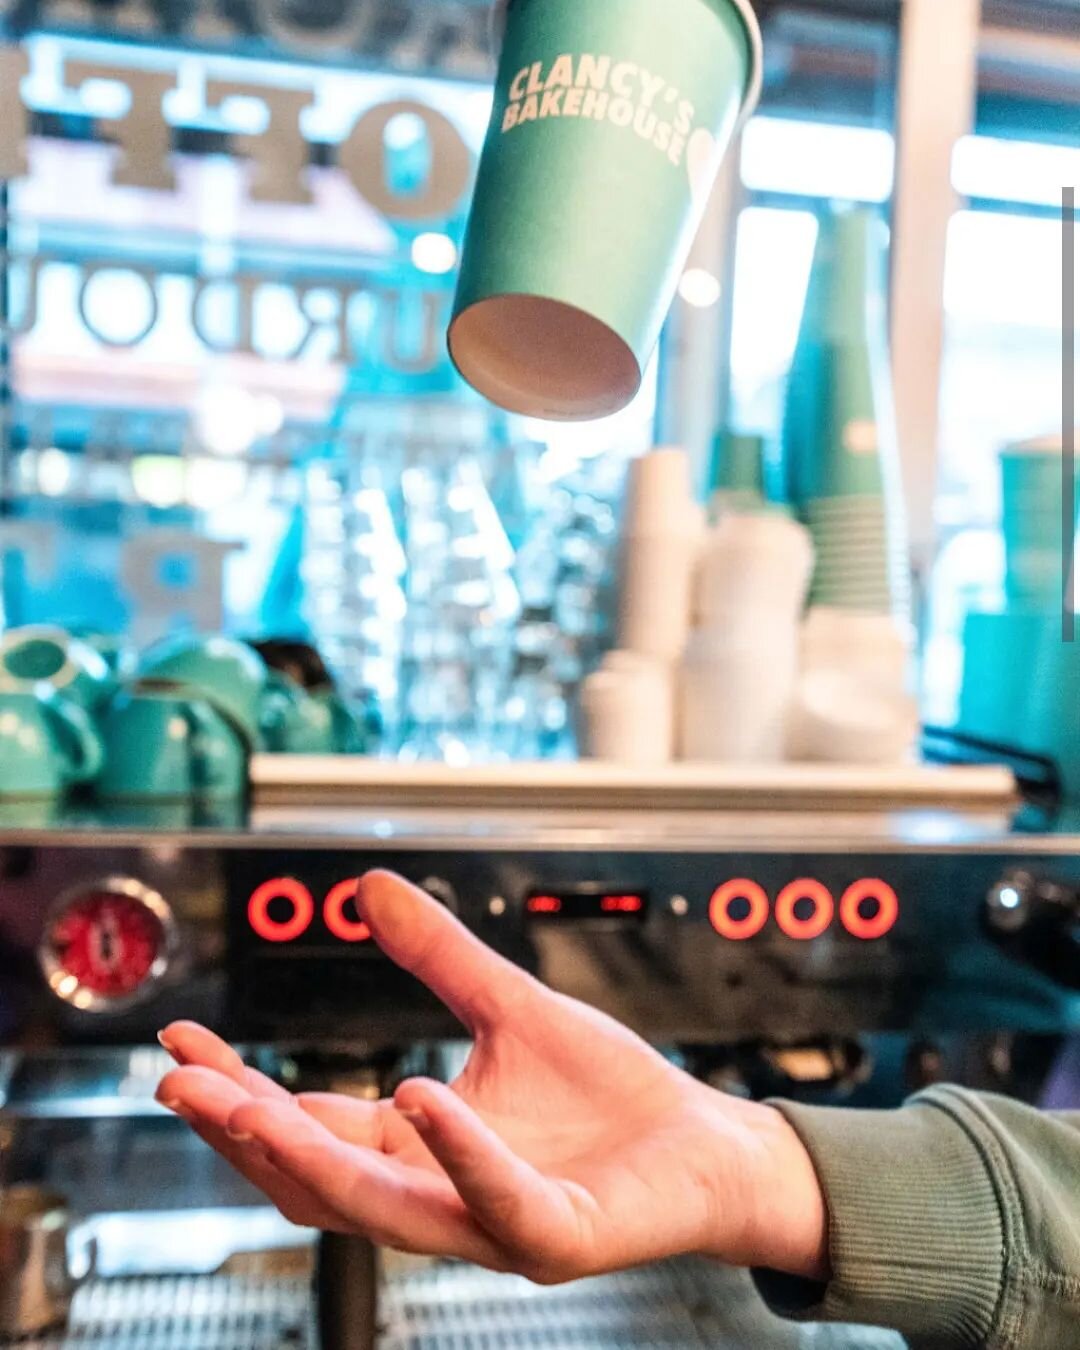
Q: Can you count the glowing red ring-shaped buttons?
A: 5